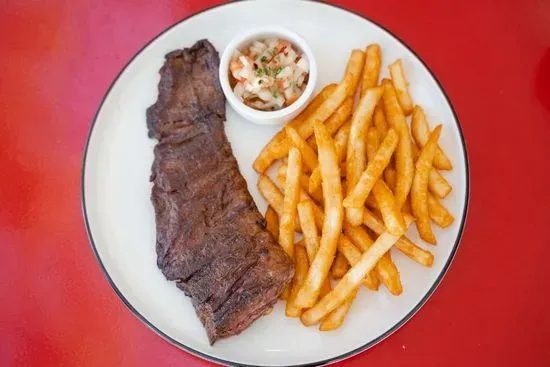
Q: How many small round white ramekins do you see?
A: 1